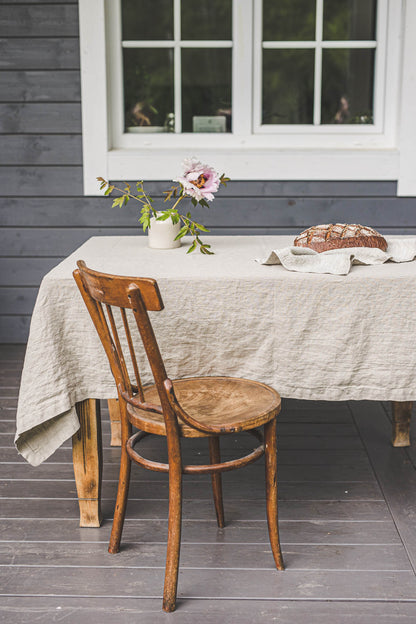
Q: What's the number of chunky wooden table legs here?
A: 3